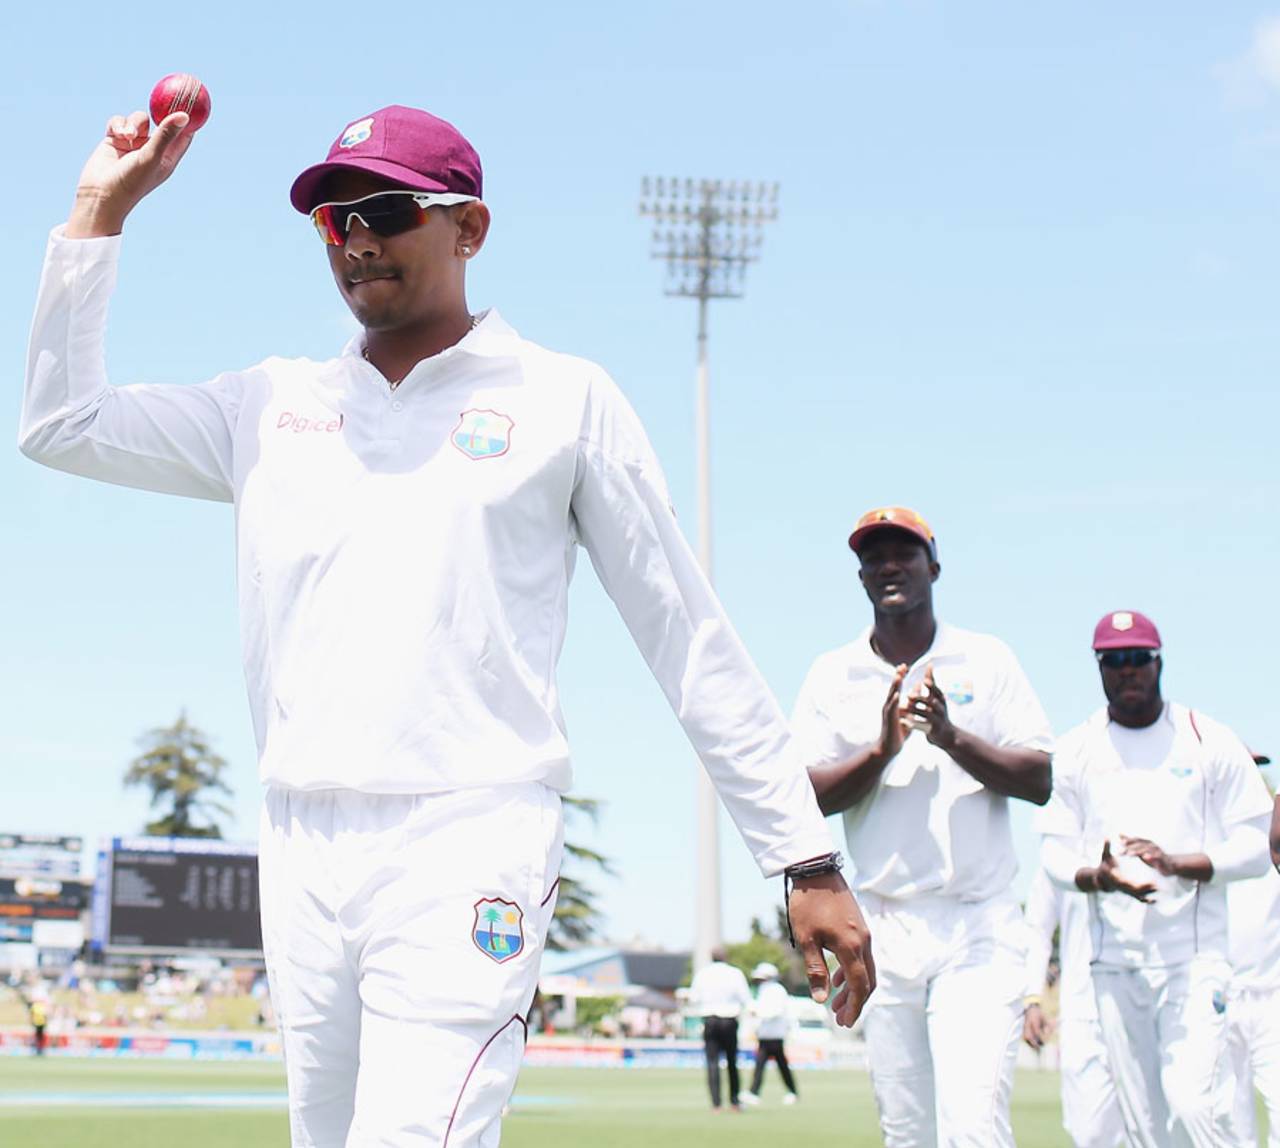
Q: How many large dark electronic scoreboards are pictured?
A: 1